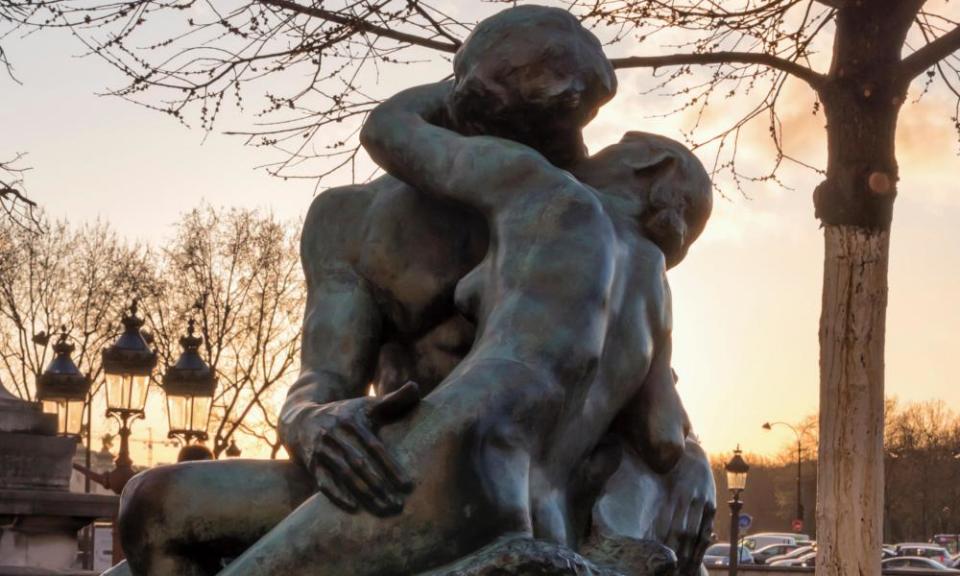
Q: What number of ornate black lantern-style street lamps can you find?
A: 4